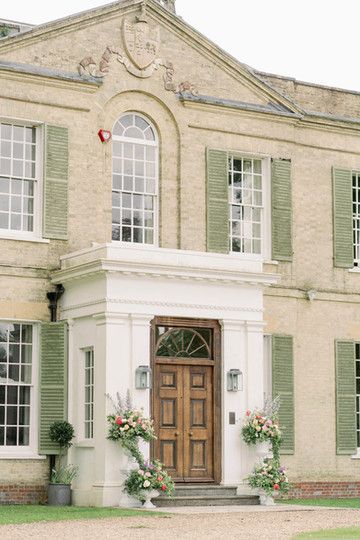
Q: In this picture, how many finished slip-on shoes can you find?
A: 0